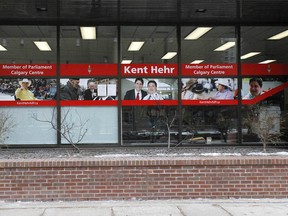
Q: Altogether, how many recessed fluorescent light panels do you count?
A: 12